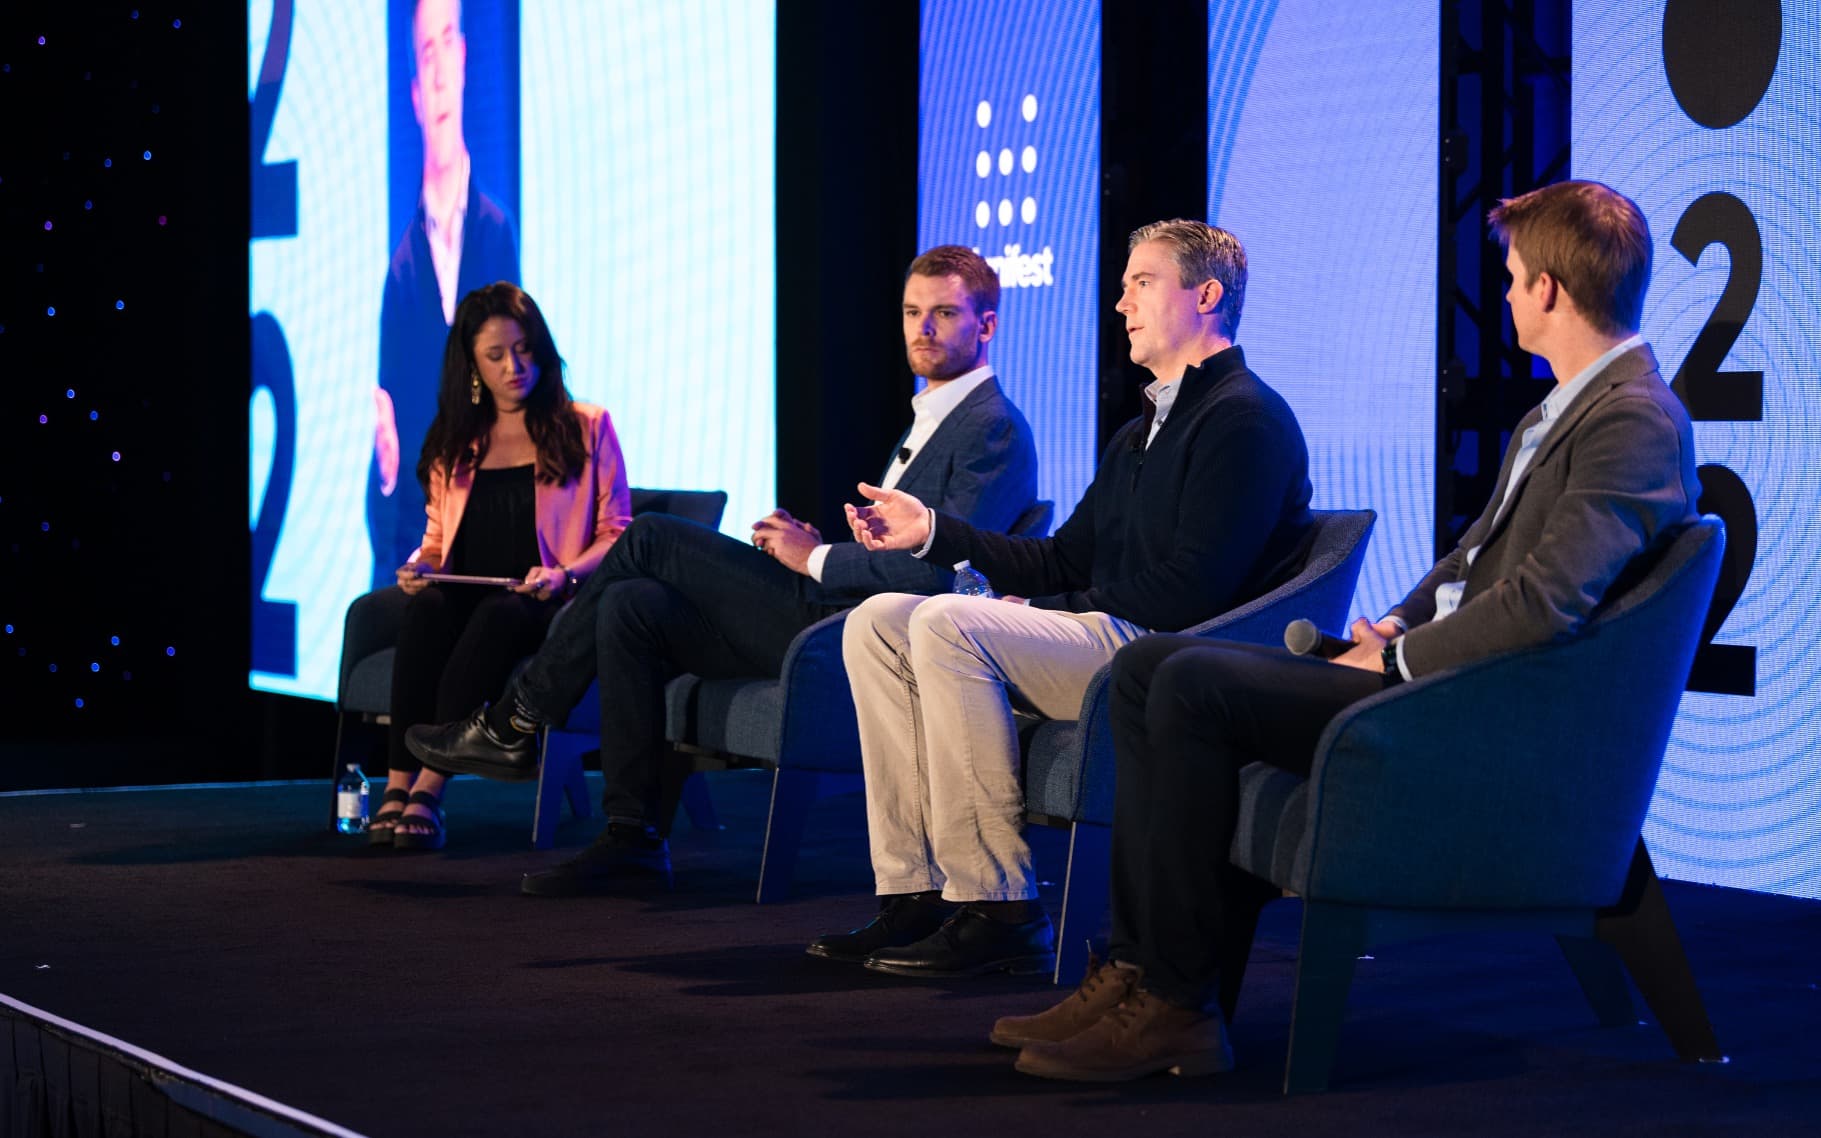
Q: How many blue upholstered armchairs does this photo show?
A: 4